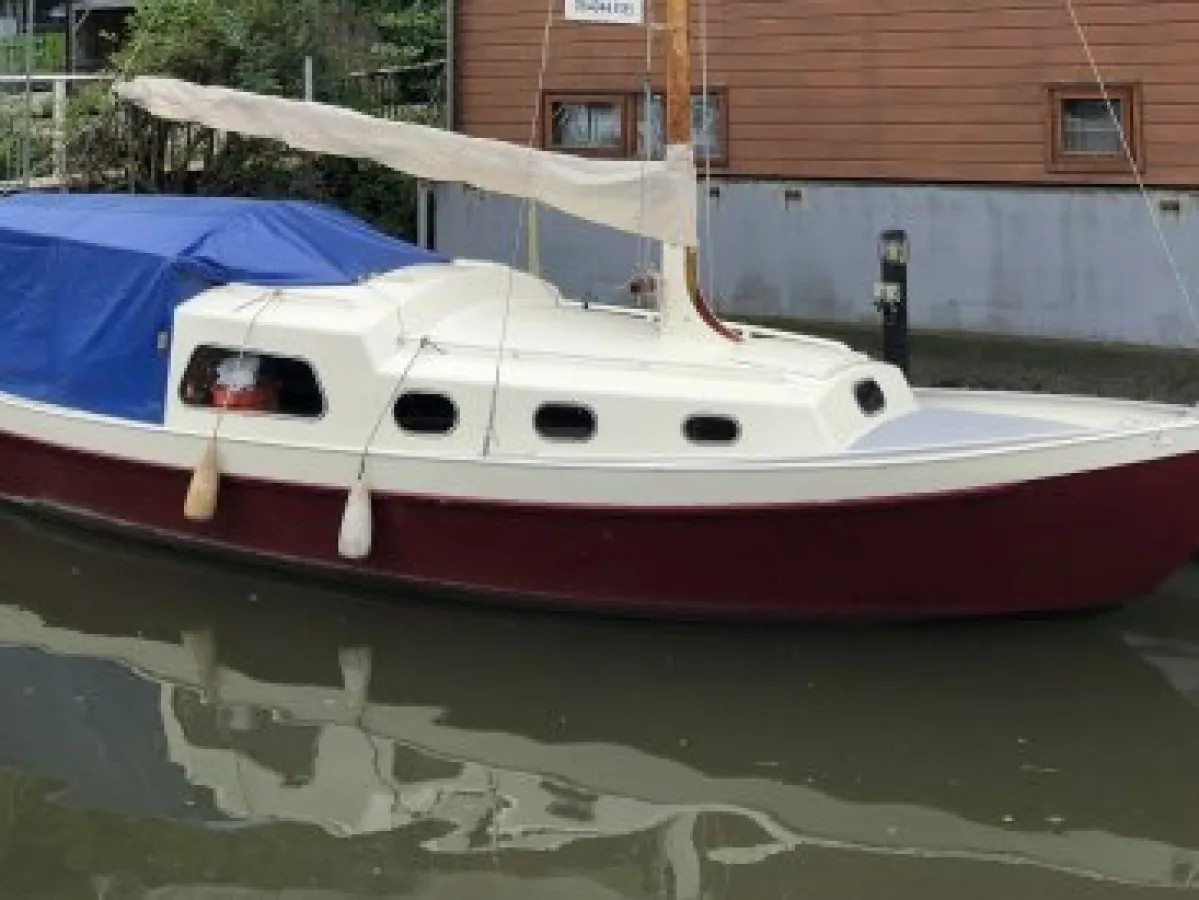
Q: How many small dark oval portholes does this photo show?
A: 4